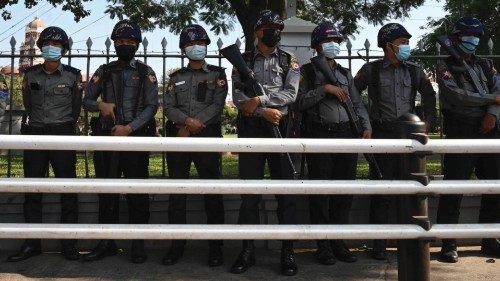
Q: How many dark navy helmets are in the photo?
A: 7